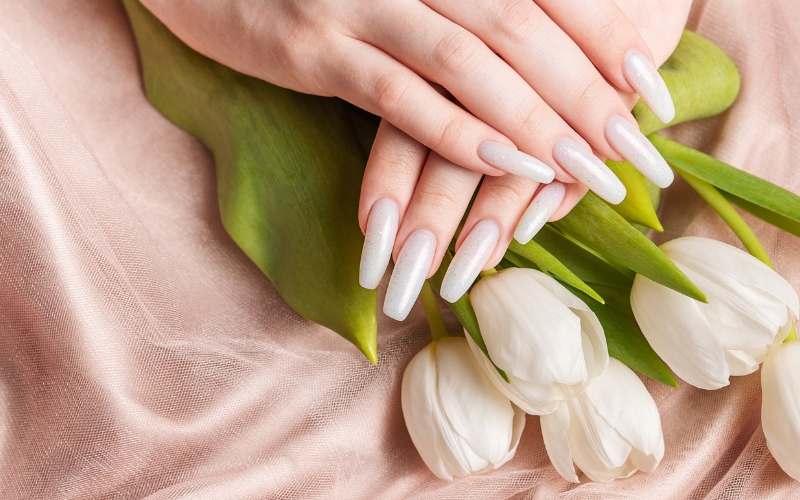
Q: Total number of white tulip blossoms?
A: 5